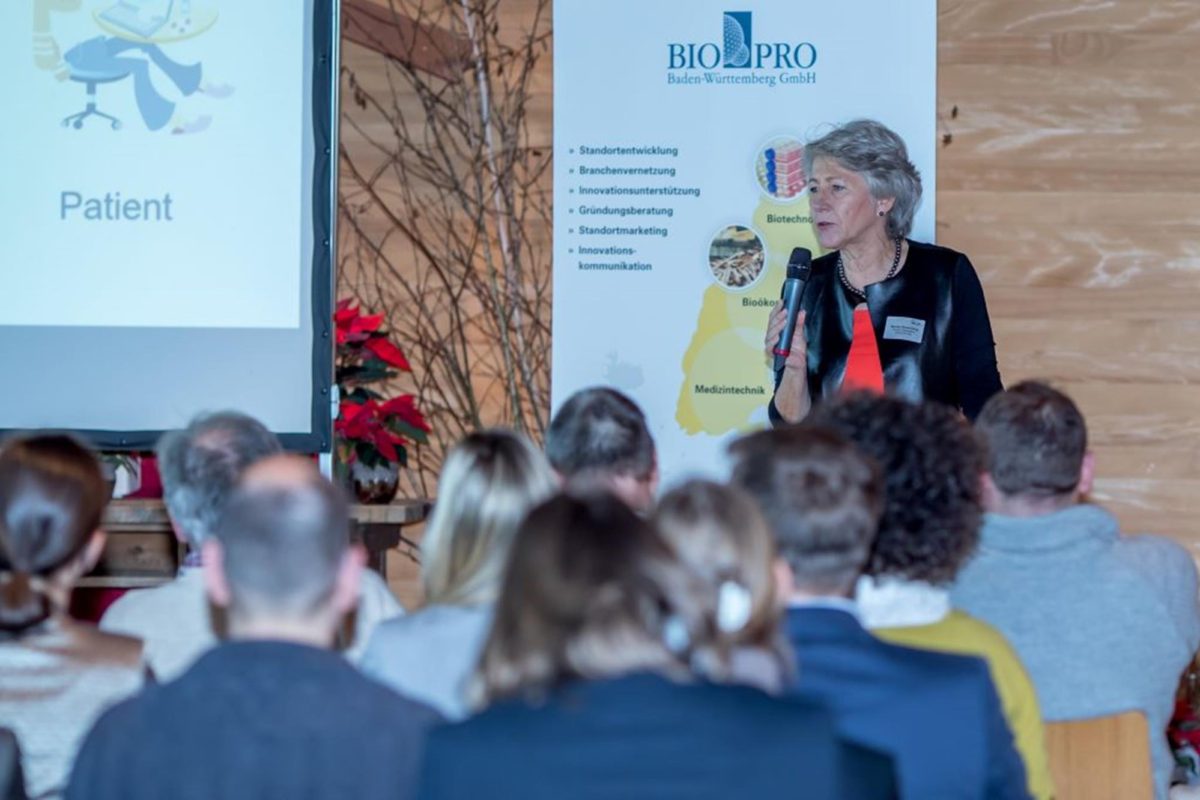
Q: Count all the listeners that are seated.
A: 10